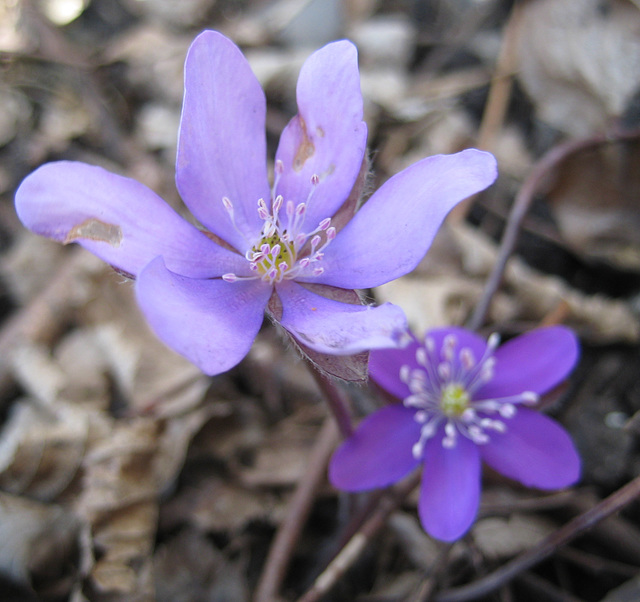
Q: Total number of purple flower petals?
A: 12